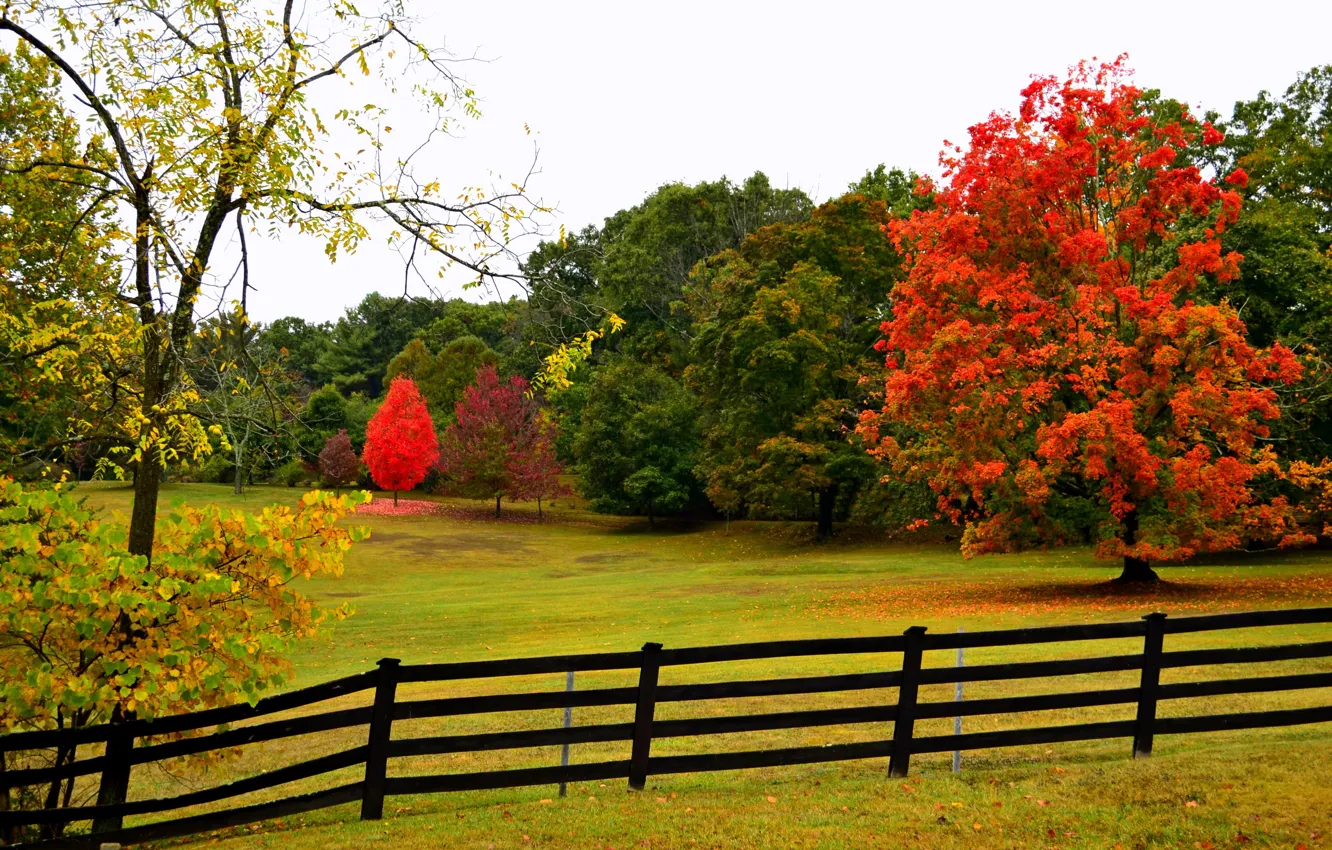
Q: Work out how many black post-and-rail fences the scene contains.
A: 1